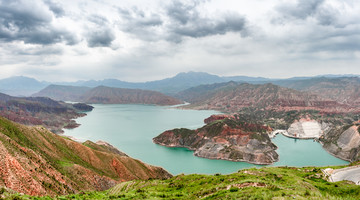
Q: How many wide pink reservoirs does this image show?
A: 0